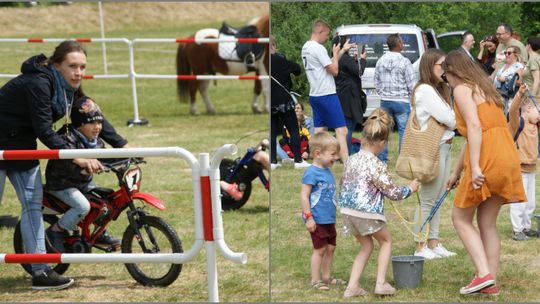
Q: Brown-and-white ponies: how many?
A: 1